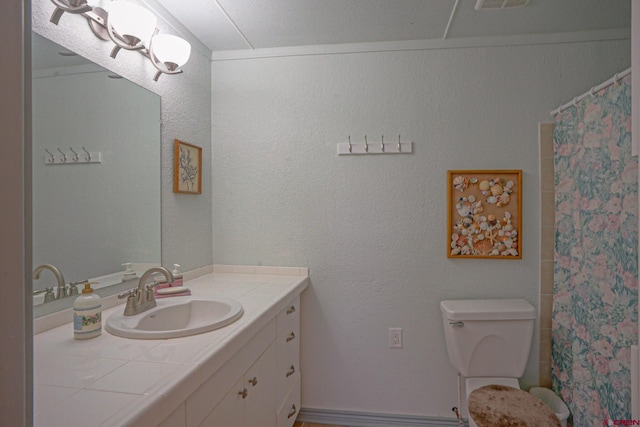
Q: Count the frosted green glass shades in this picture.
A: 0